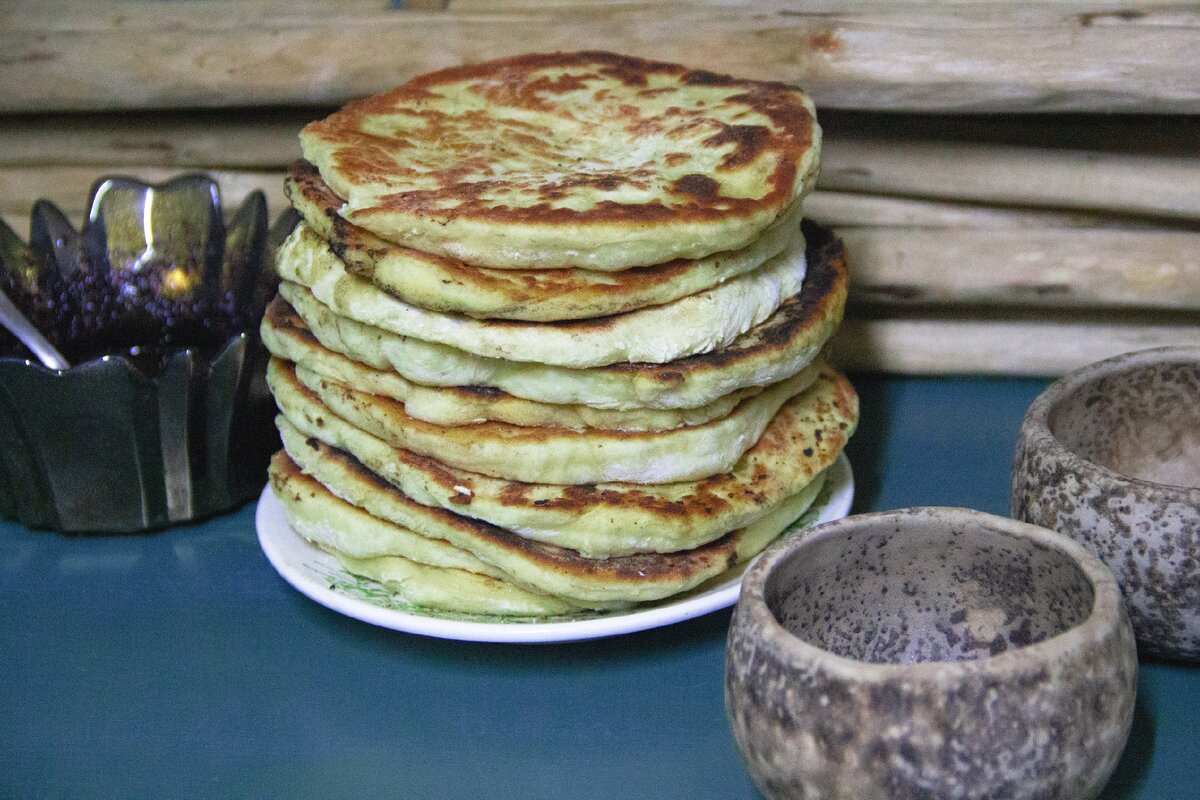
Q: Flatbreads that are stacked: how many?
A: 10